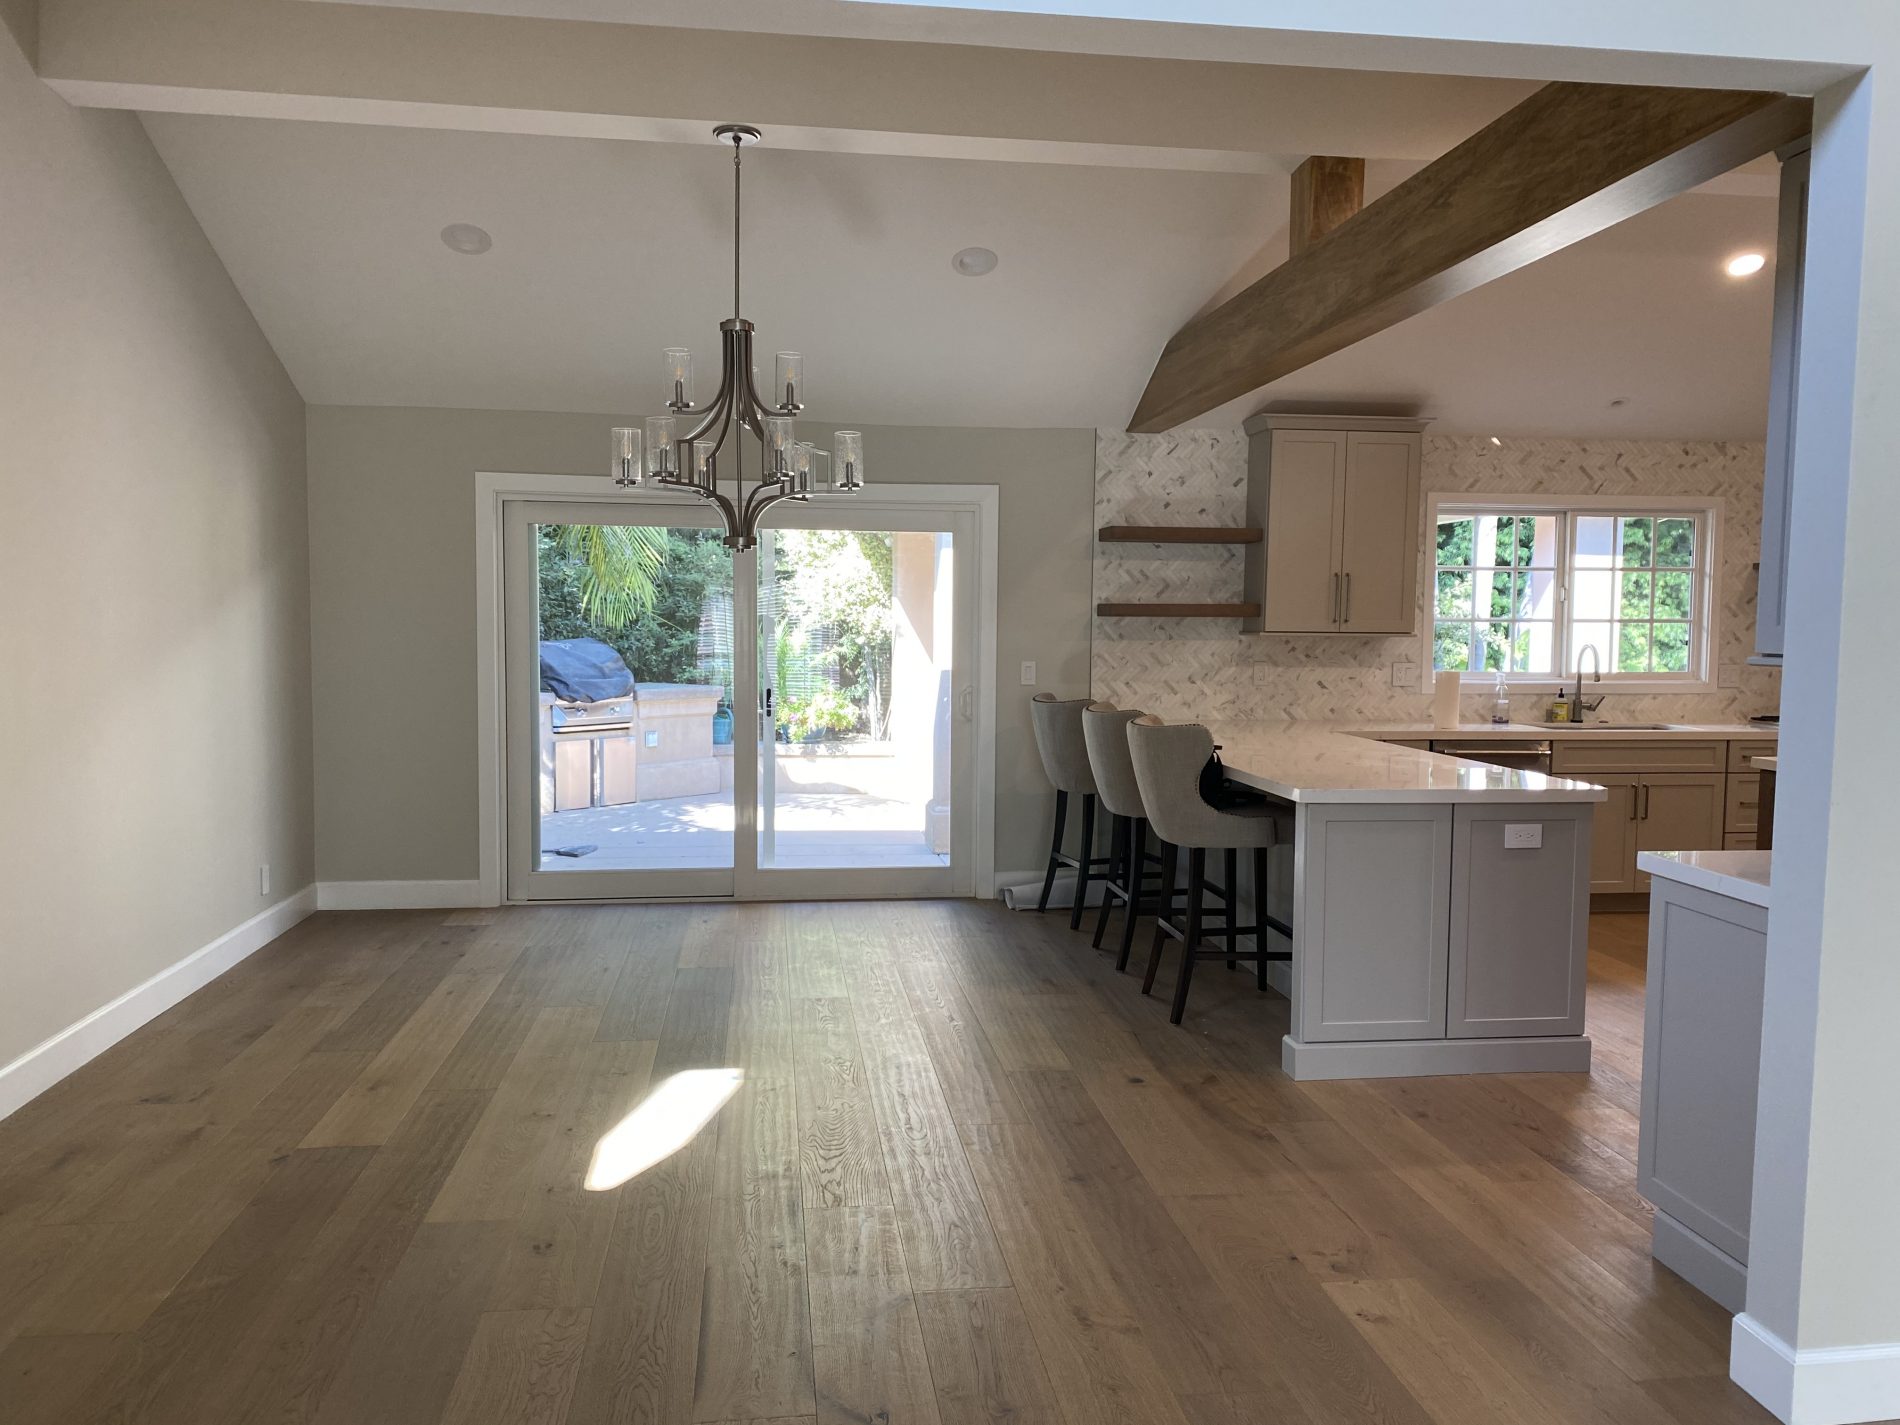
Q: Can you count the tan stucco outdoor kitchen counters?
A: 1